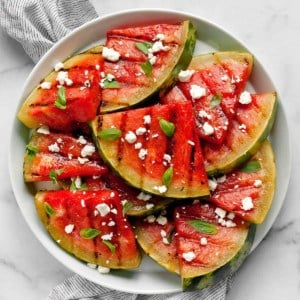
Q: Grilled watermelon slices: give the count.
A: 11